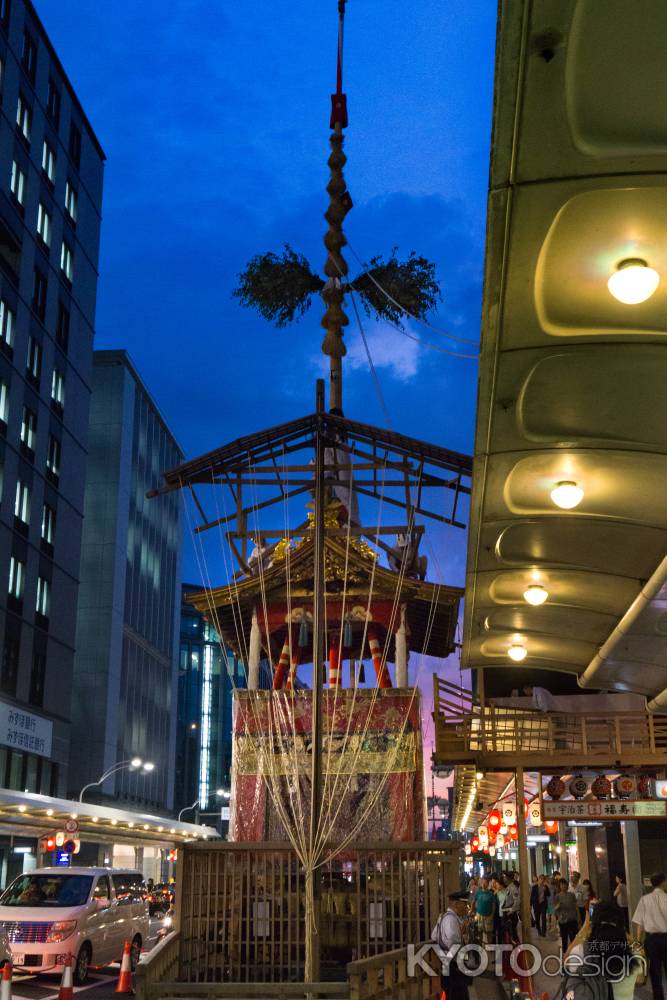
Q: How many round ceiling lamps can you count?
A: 4